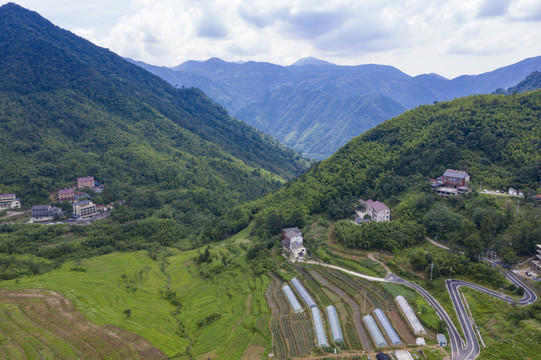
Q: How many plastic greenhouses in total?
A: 7